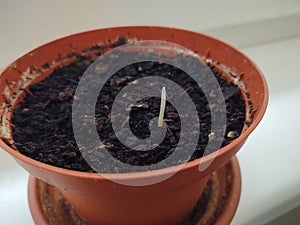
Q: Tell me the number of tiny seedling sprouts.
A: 1